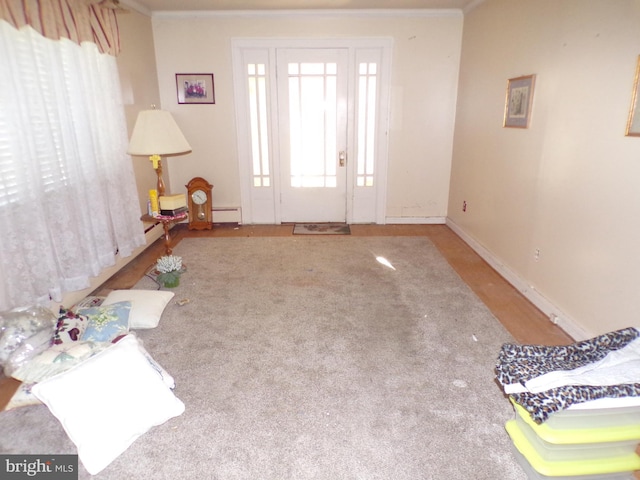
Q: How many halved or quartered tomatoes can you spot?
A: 0